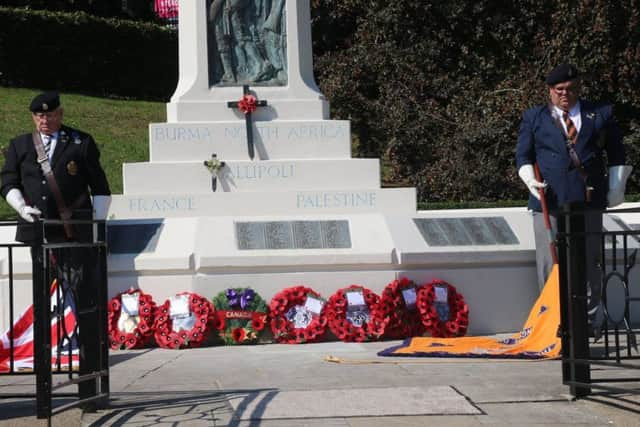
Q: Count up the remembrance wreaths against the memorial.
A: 7